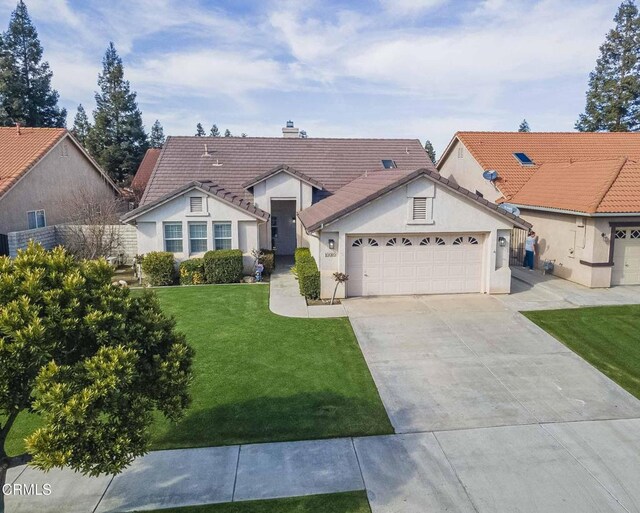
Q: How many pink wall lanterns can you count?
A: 0